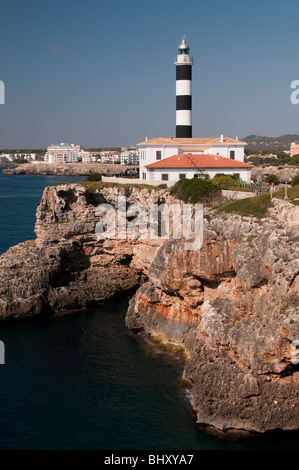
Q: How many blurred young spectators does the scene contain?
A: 0